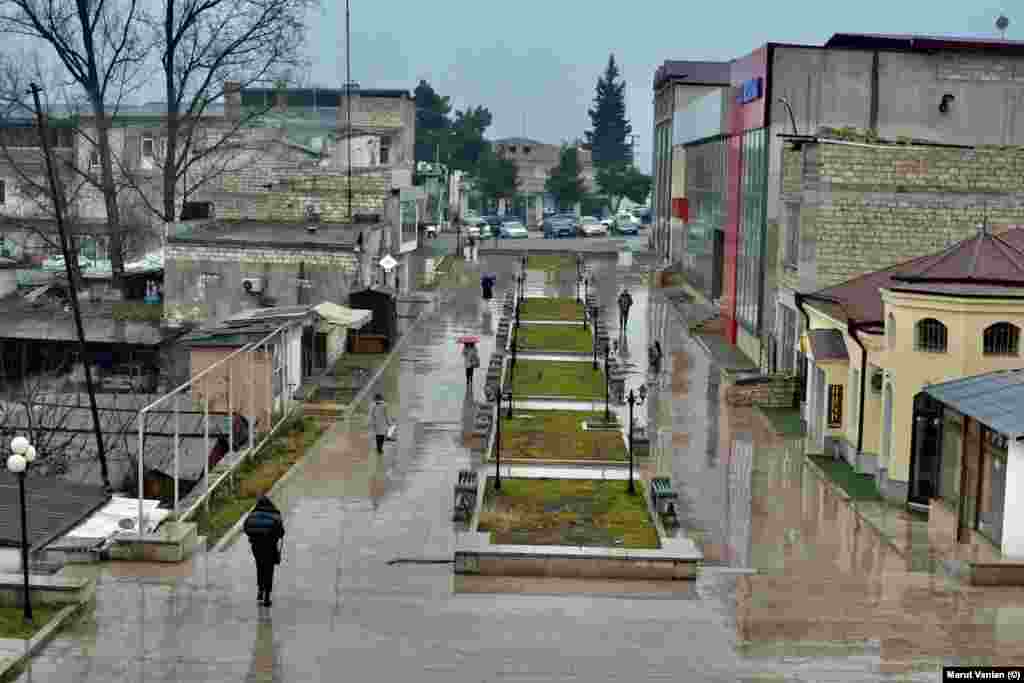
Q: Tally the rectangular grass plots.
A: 6